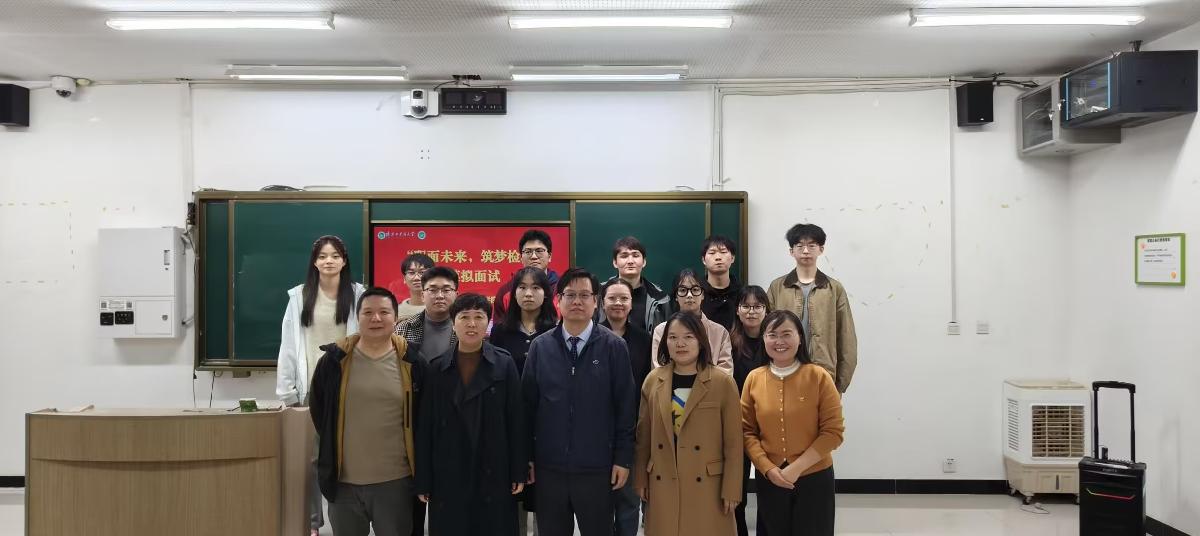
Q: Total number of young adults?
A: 11